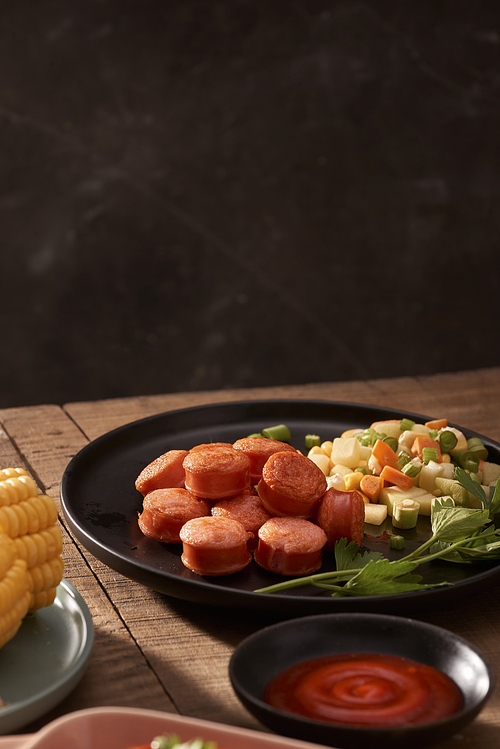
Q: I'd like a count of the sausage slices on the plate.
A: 9